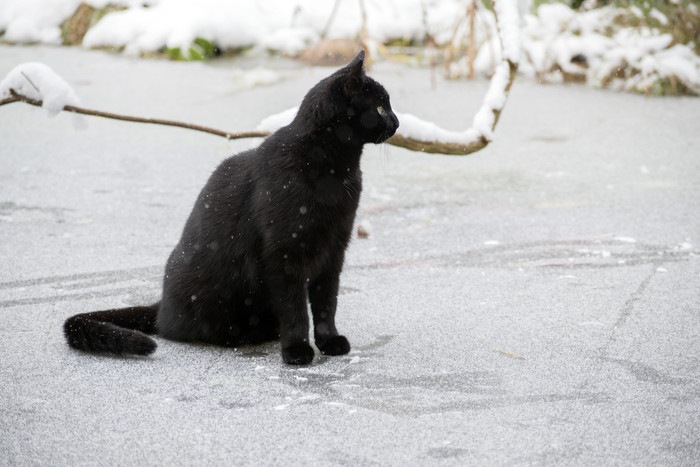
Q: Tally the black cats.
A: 1